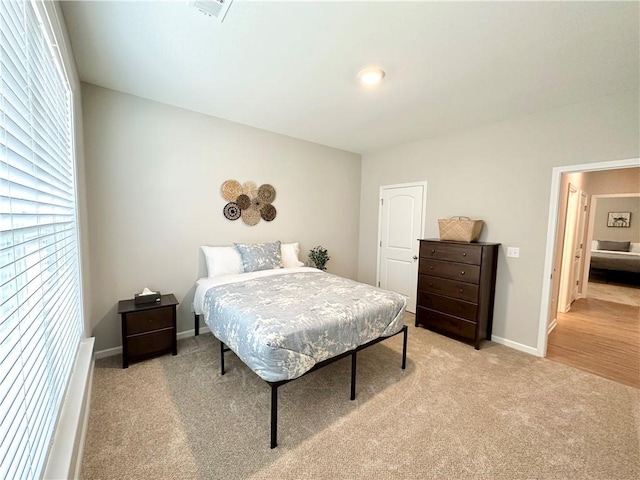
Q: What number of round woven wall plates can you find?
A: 8